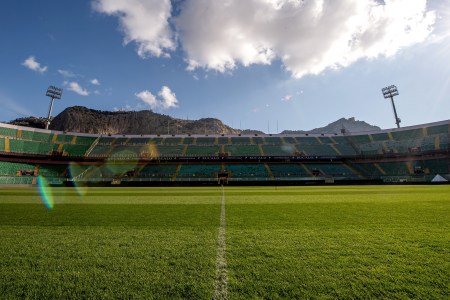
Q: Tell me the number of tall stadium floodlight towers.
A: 2